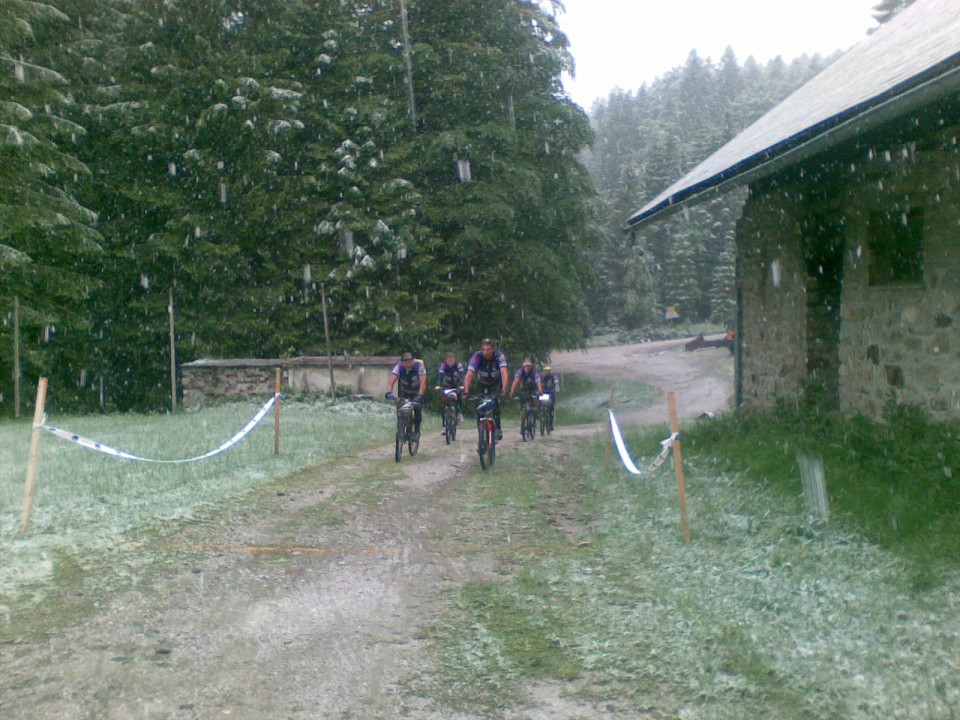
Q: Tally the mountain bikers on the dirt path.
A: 5